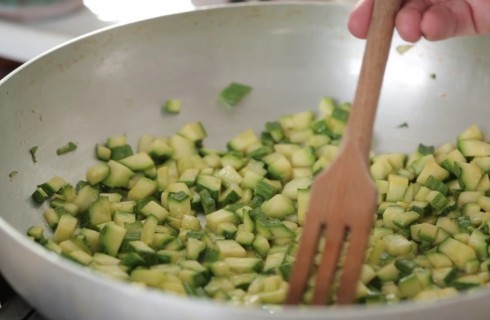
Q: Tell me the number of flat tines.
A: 3